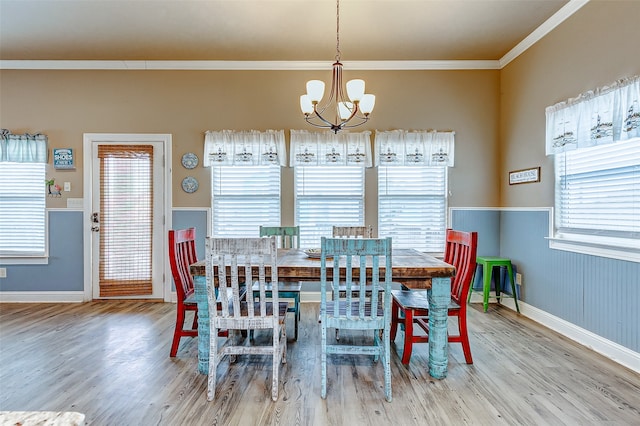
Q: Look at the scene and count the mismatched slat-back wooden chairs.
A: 6